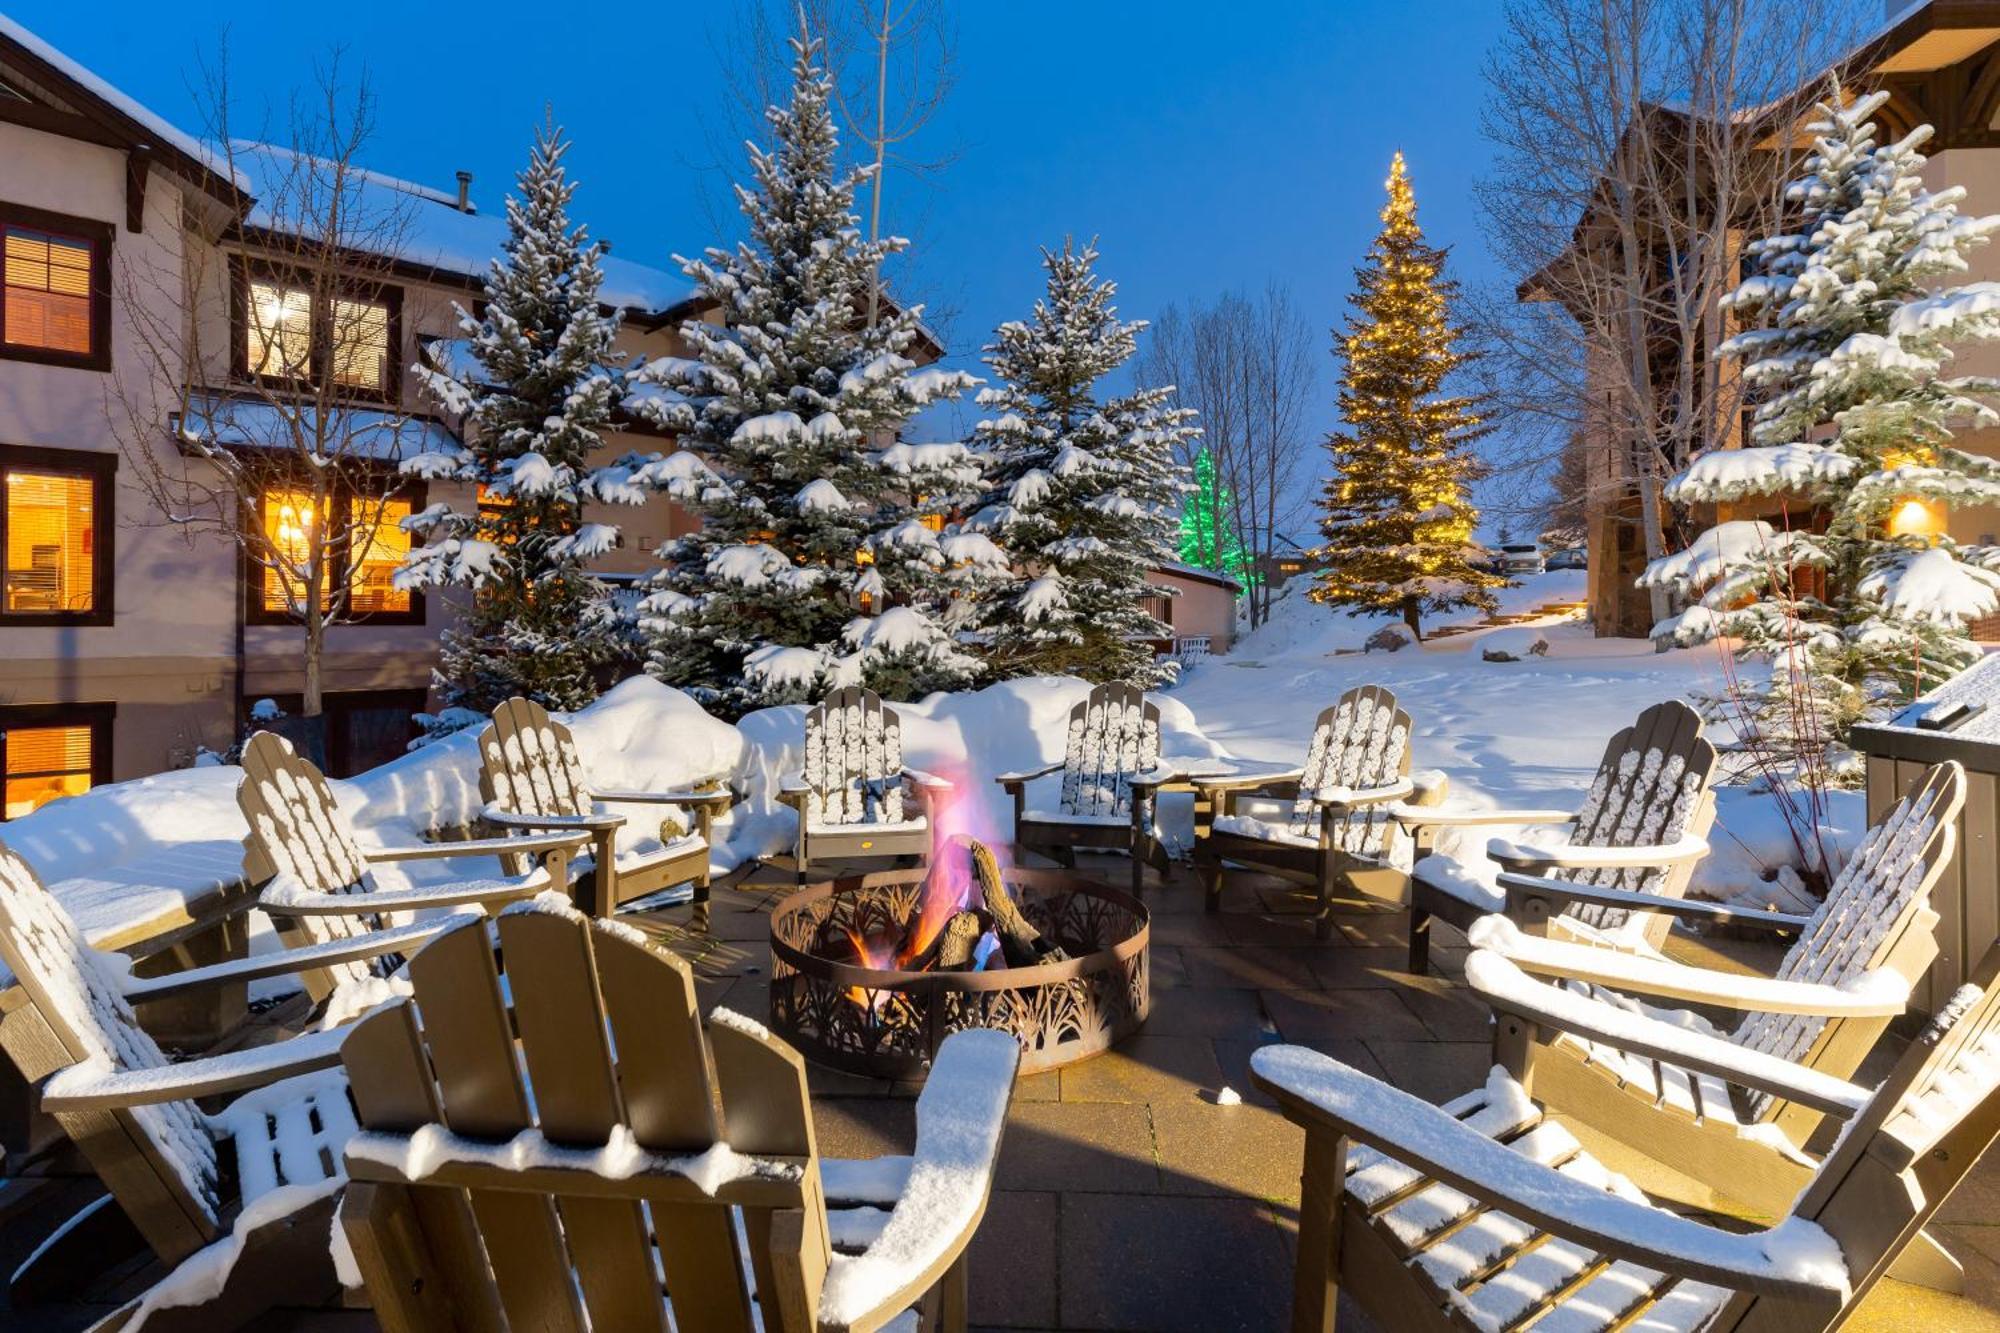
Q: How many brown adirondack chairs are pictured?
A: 10